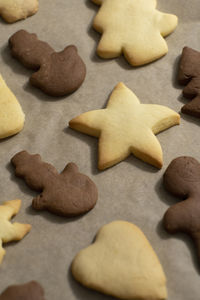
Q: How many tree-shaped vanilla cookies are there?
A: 1